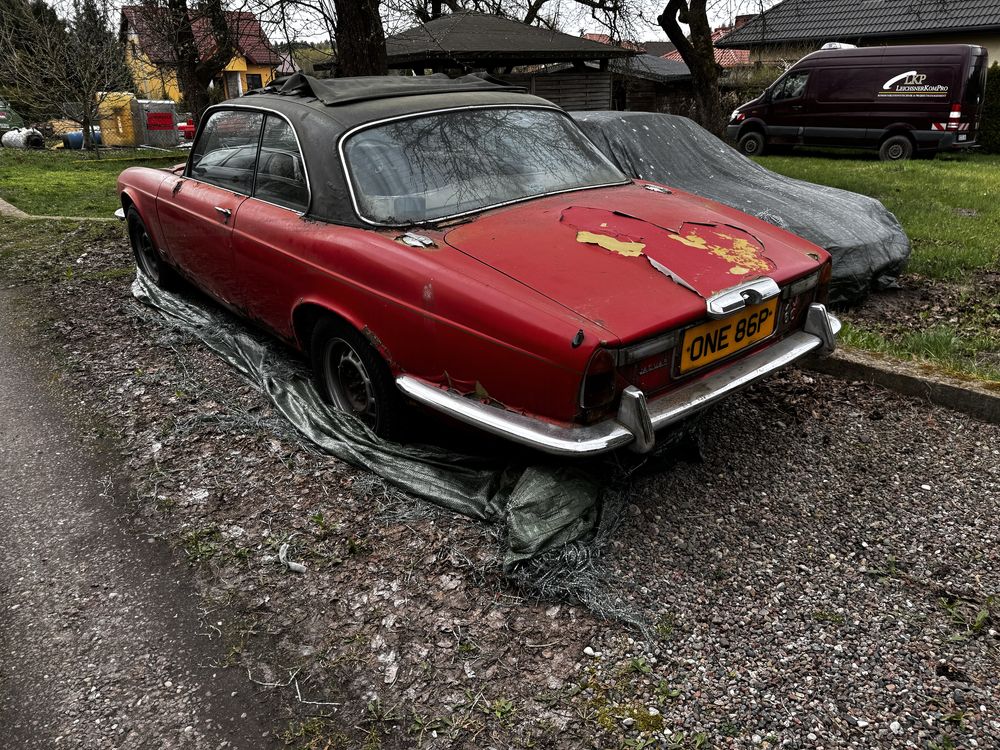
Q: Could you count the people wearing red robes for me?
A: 0